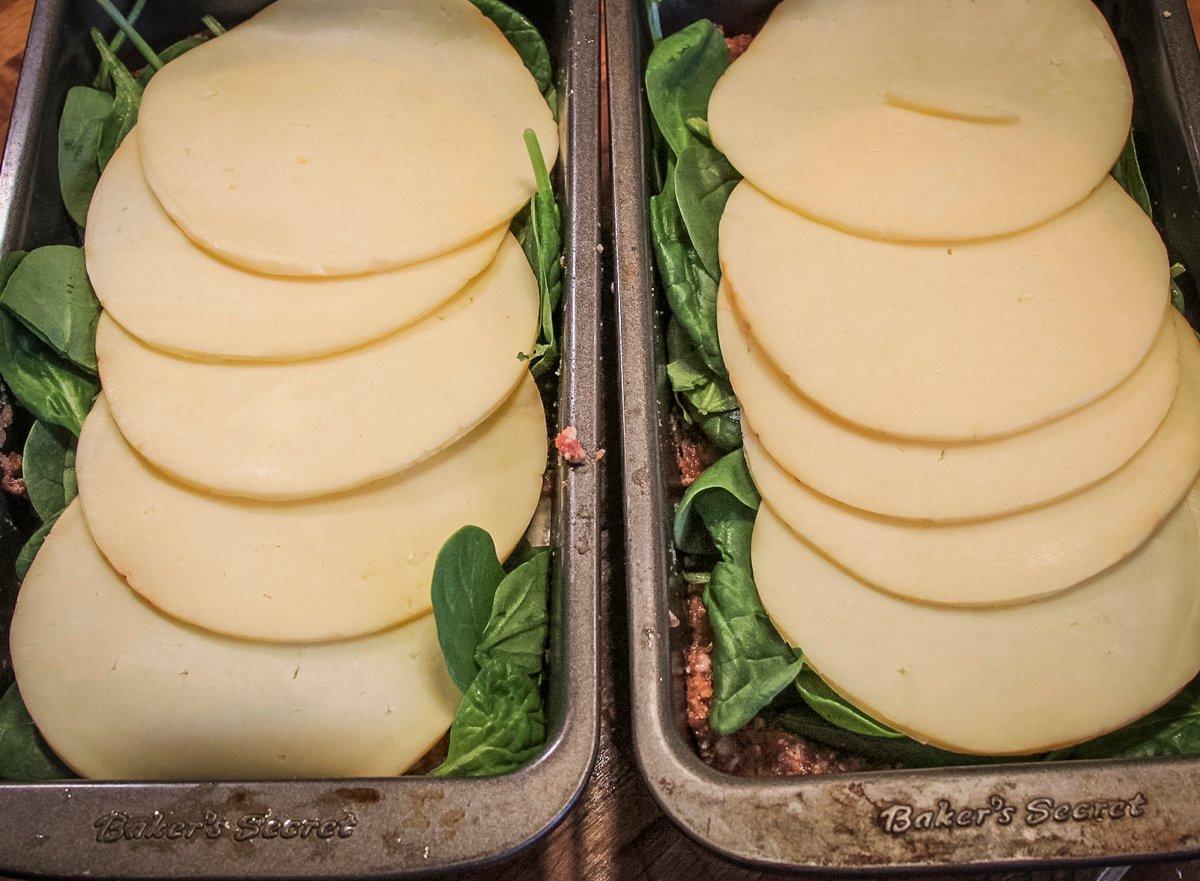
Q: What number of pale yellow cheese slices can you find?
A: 10